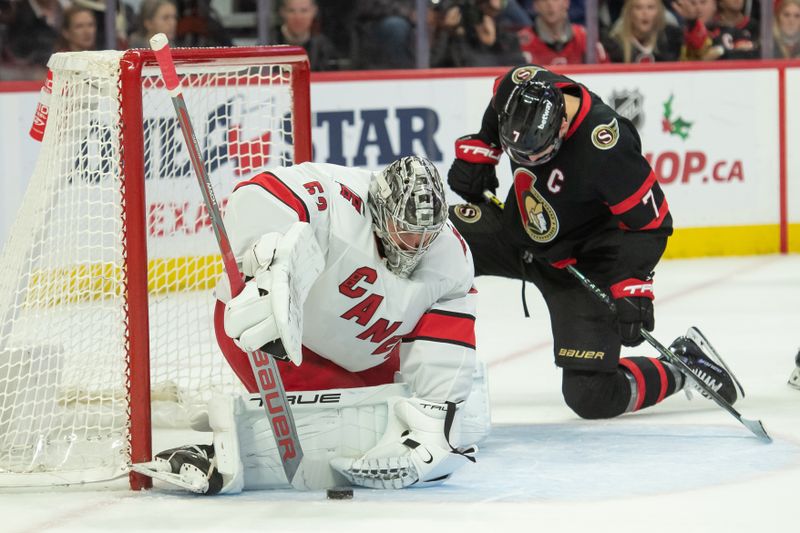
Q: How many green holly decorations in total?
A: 1